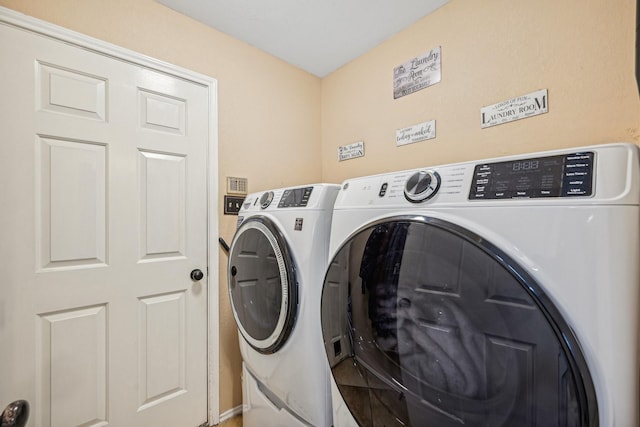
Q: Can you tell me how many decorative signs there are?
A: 4